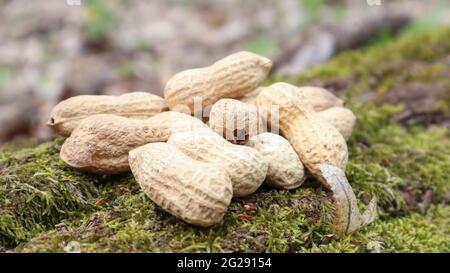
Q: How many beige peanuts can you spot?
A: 10